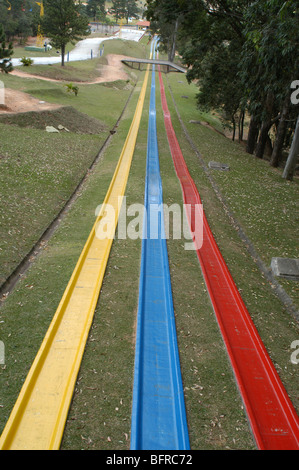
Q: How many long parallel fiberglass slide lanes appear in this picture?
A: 3